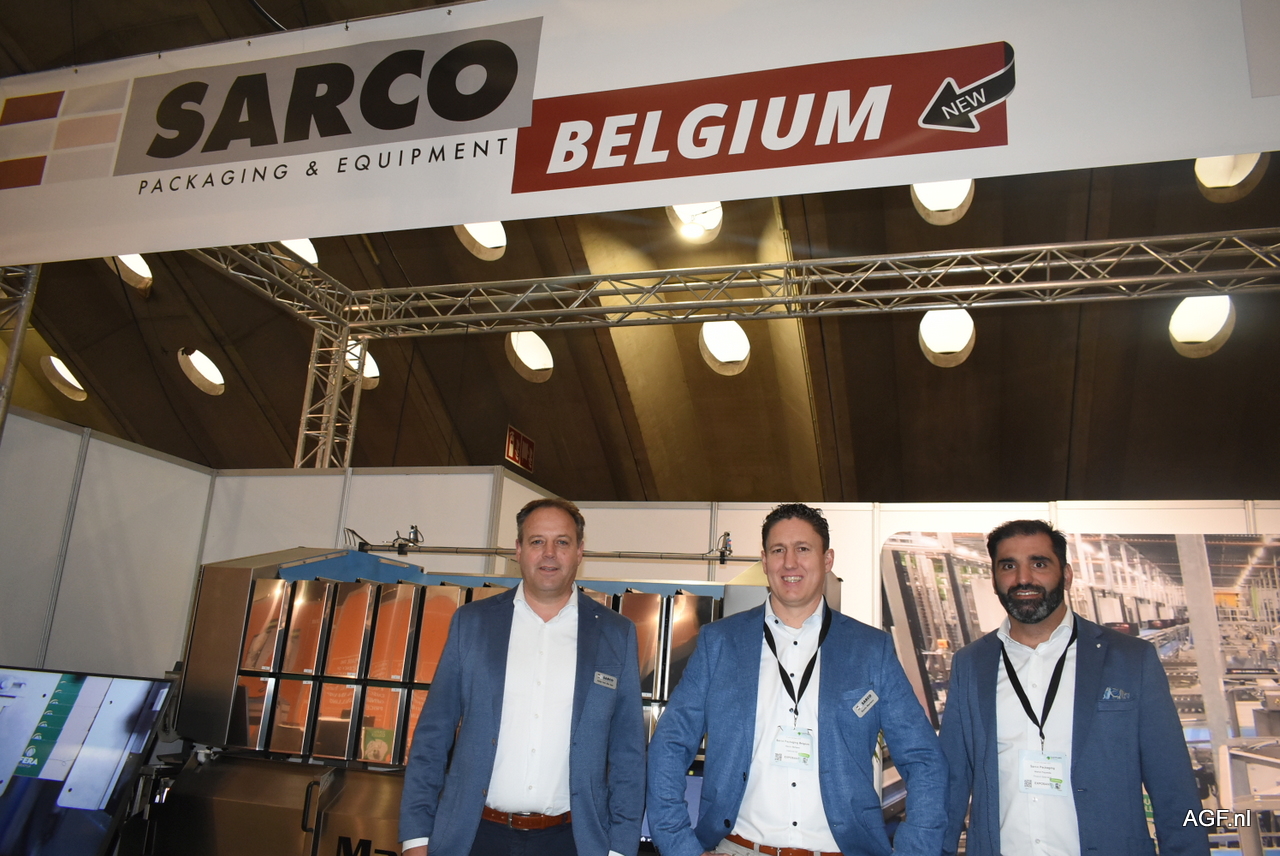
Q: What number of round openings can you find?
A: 13